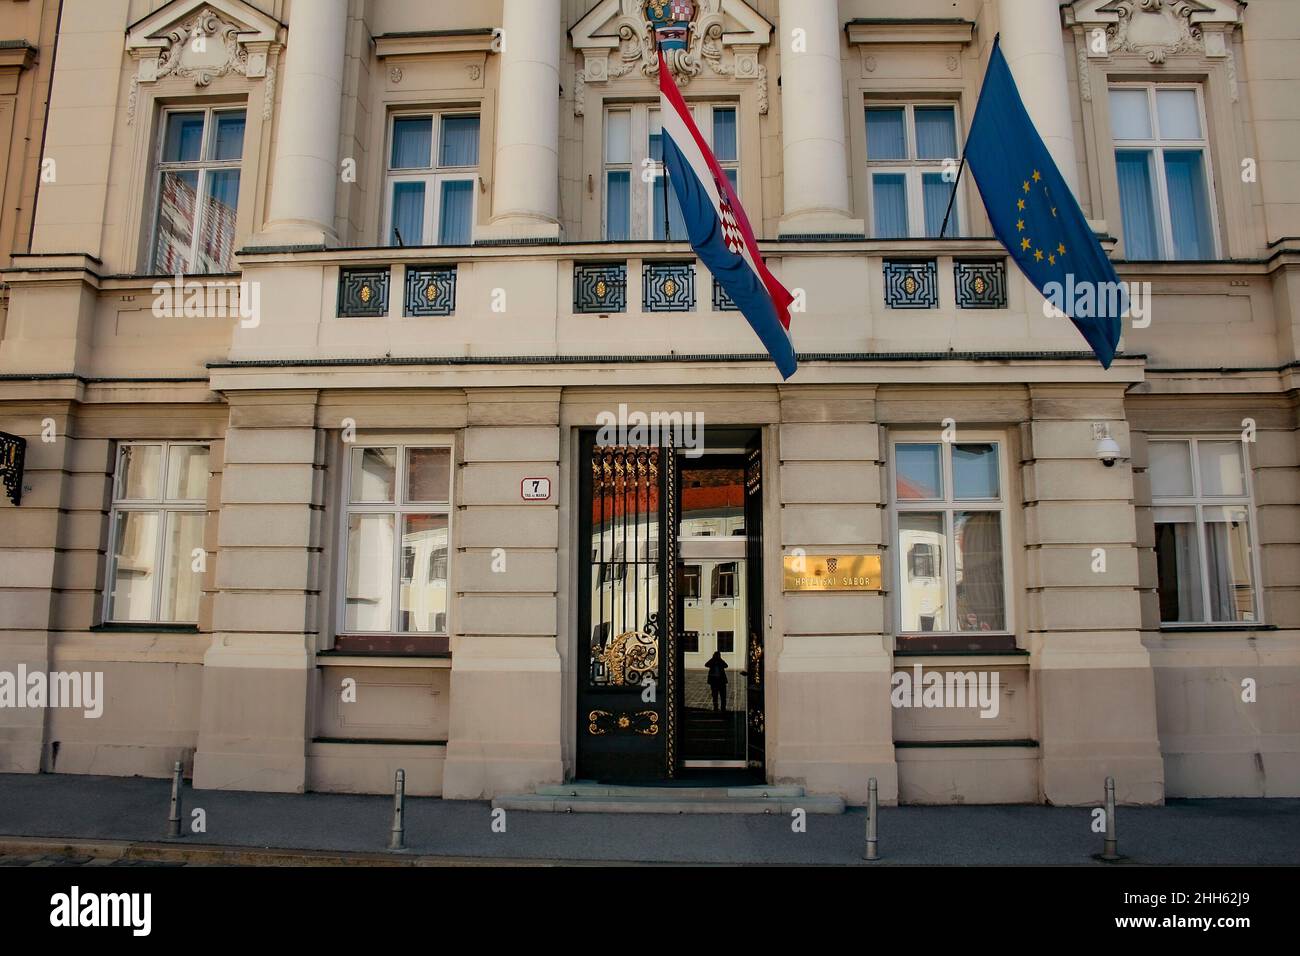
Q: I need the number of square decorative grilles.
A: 7